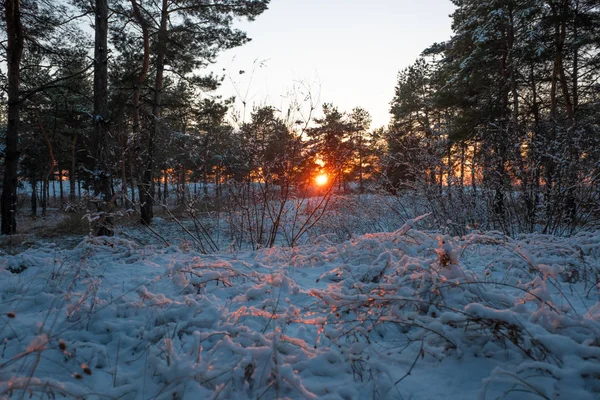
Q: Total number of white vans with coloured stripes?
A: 0